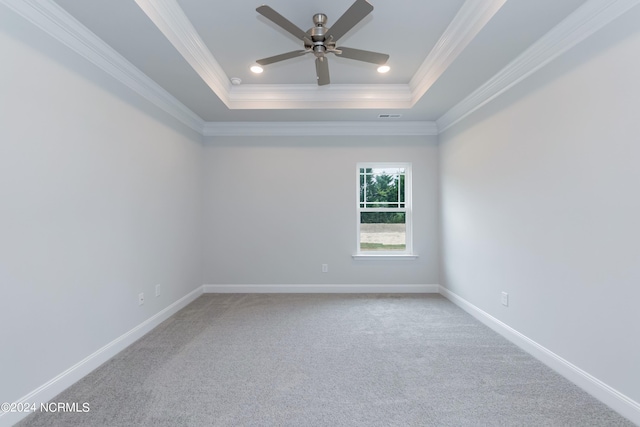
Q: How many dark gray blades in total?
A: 5